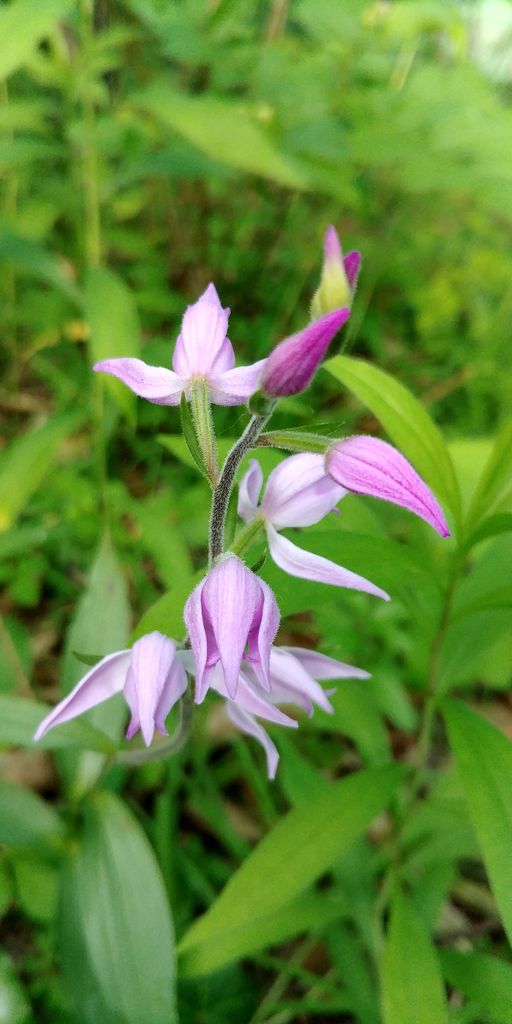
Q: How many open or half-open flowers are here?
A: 5